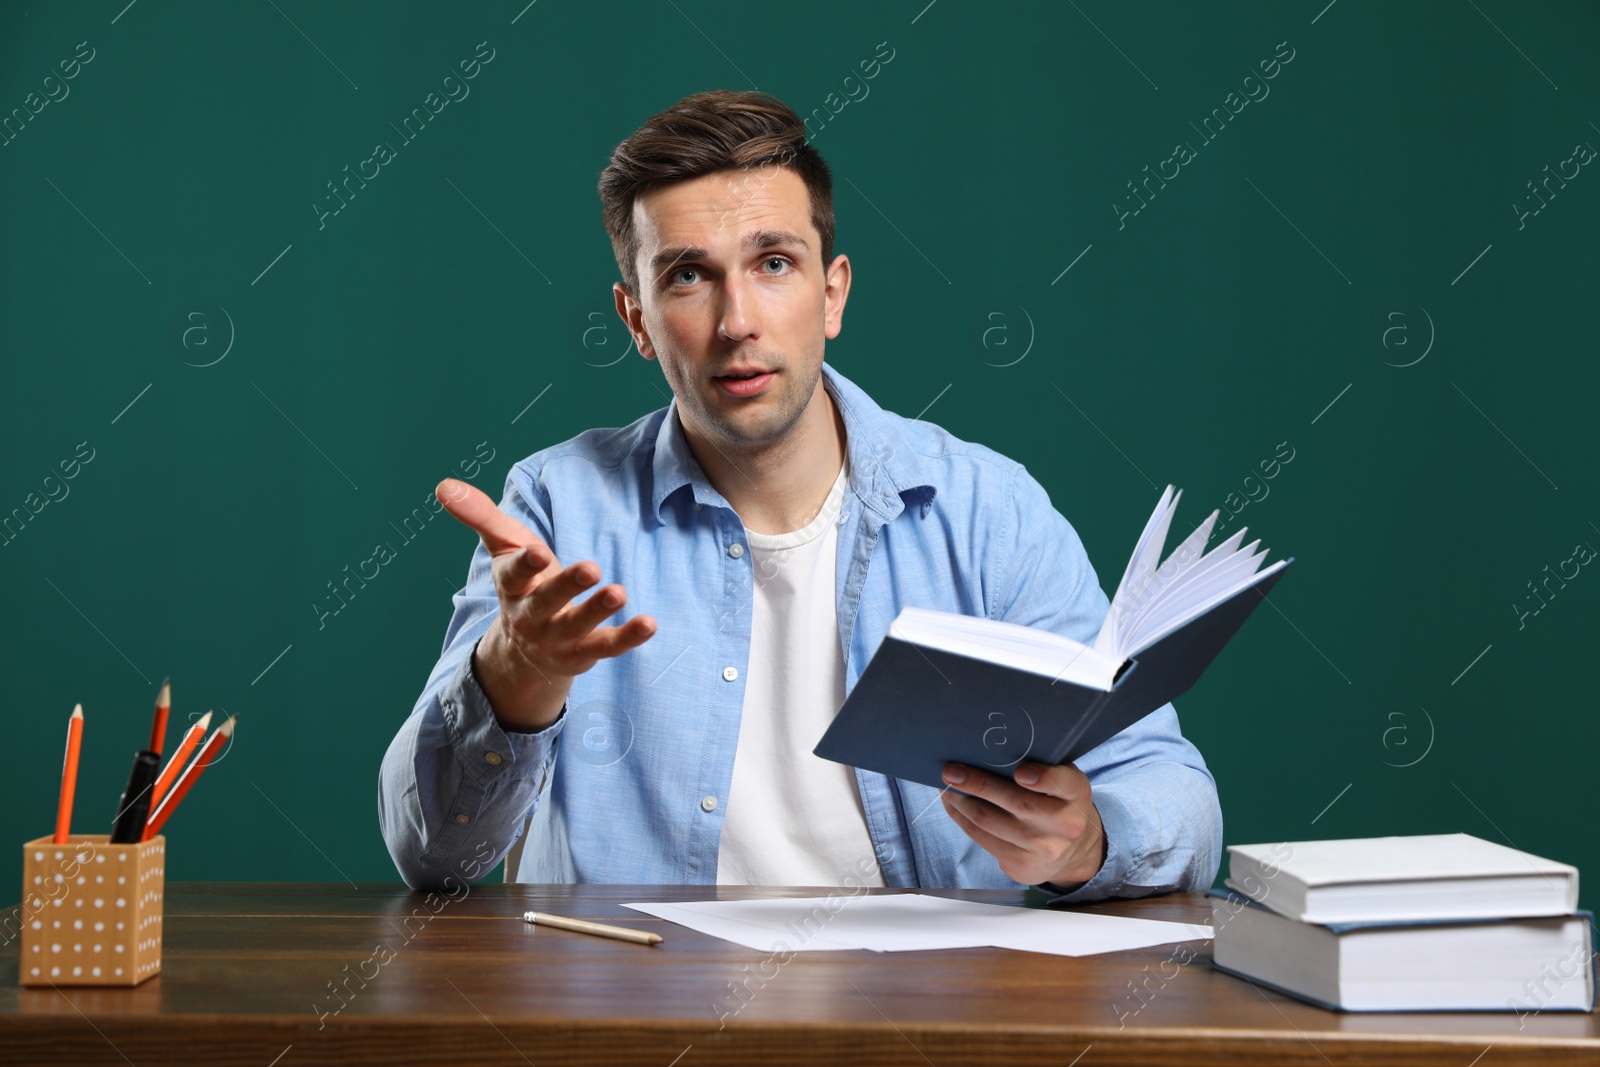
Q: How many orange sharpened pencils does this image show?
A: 4